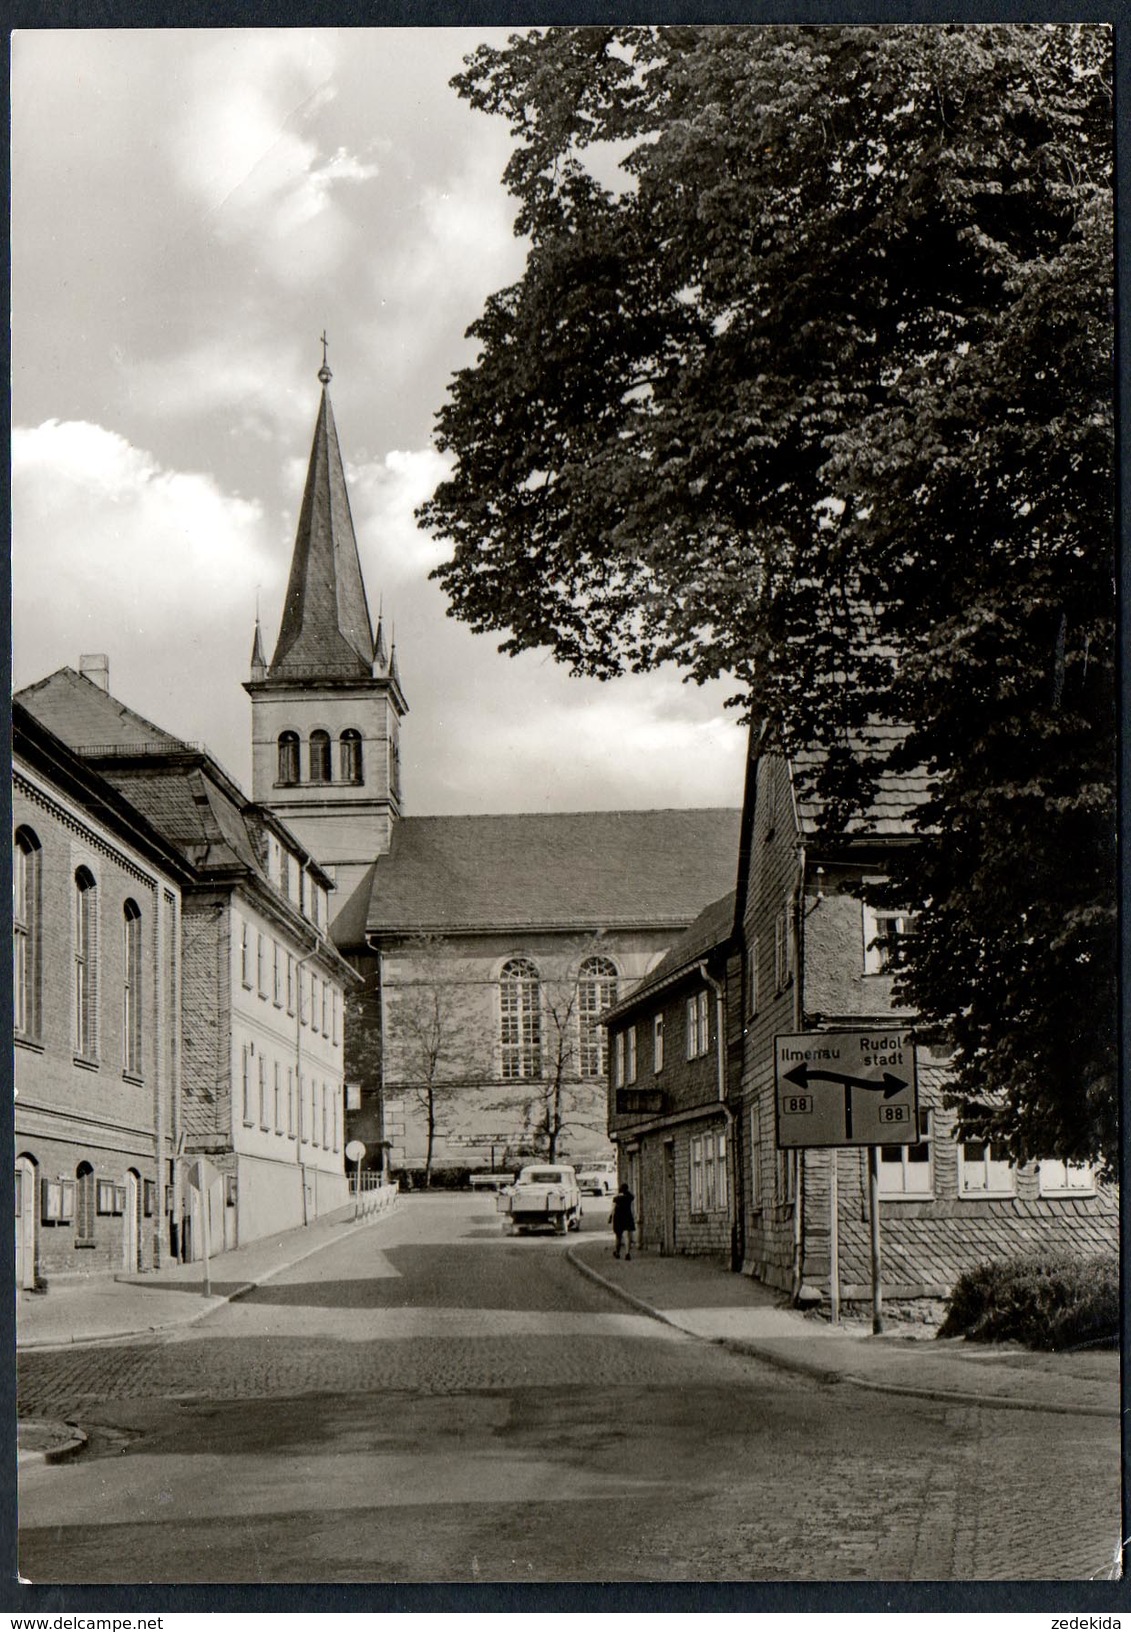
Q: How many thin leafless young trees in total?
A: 2